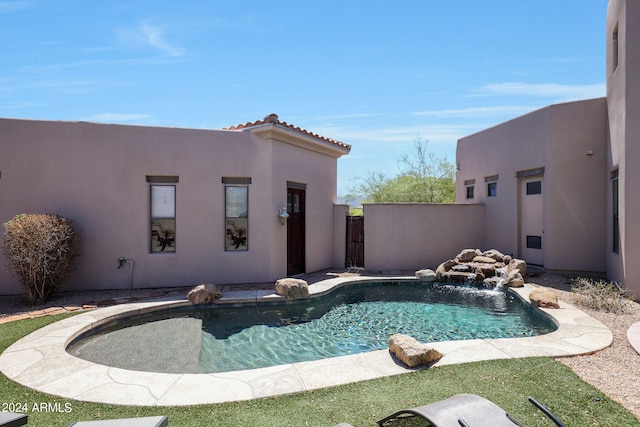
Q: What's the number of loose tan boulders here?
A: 4